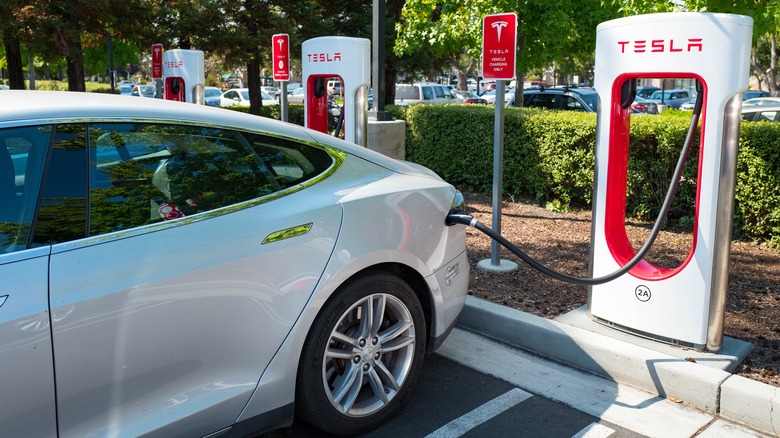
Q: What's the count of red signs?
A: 3